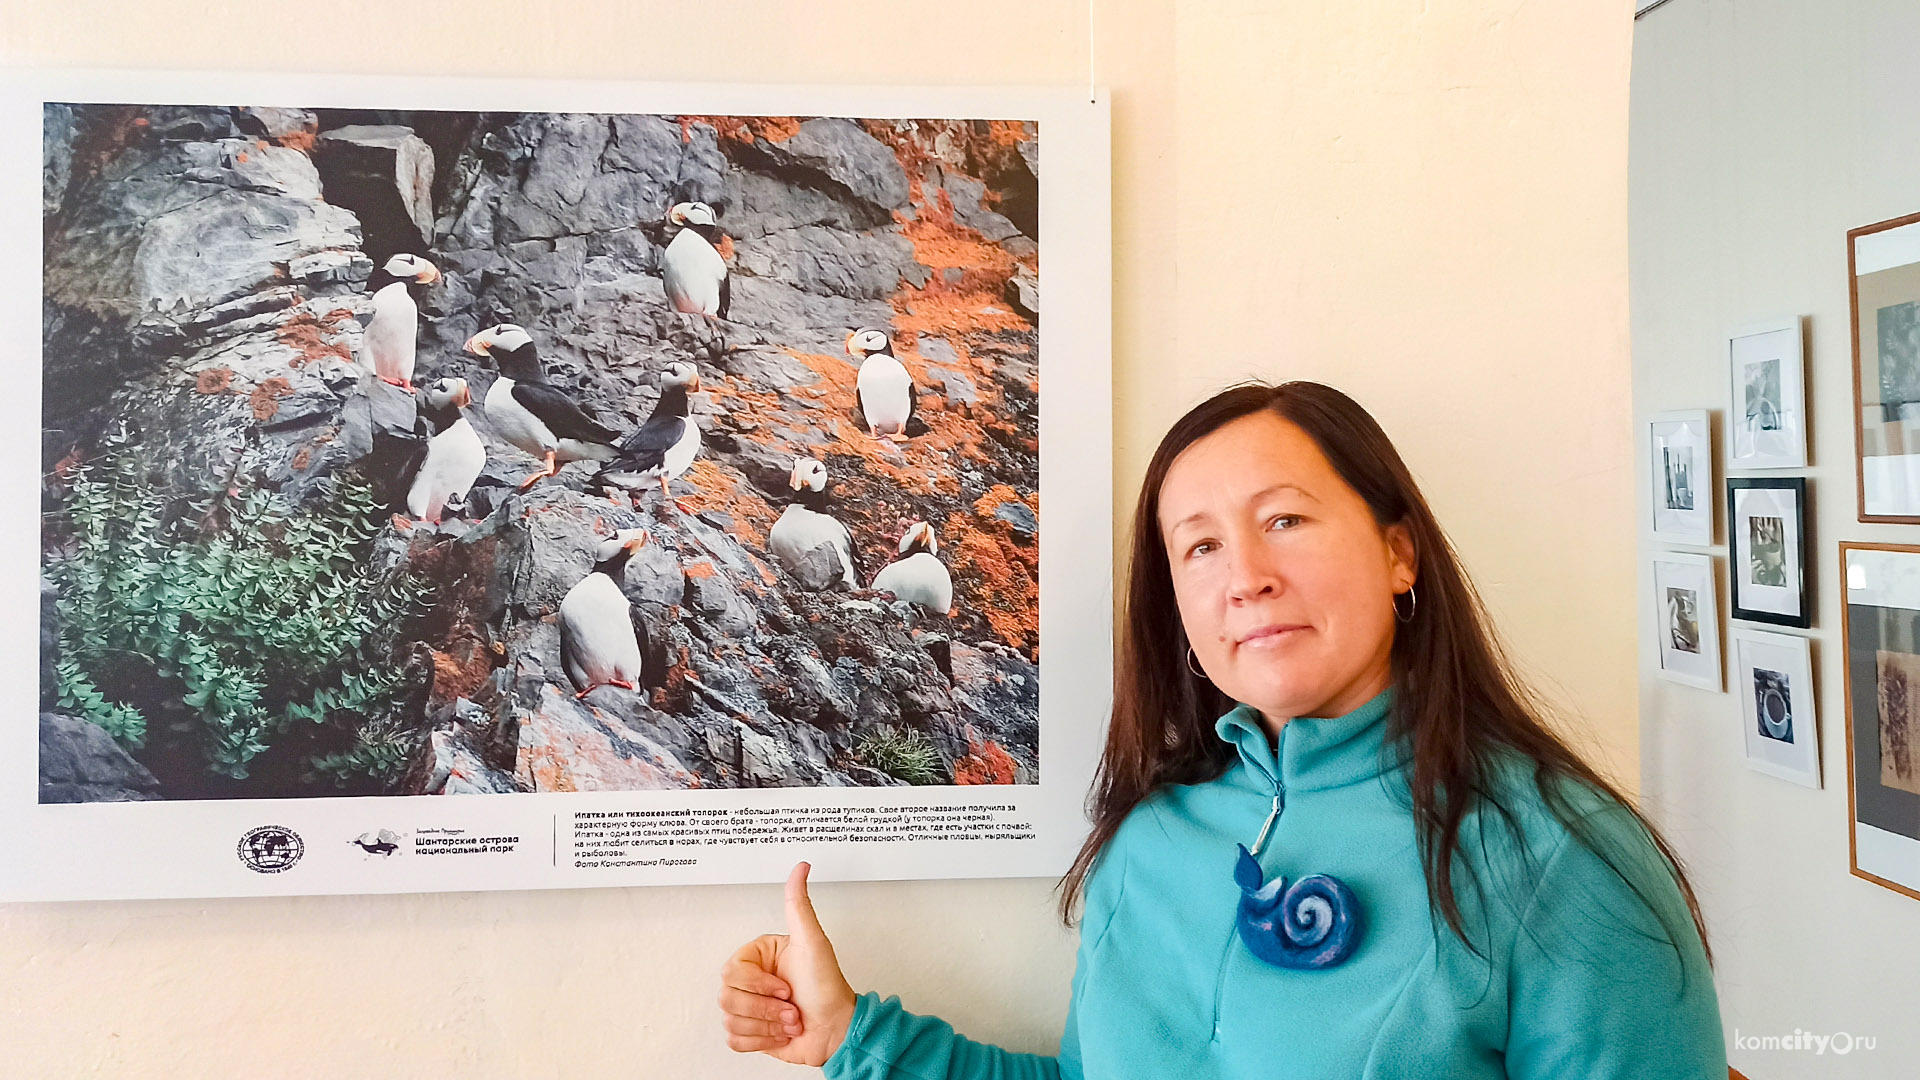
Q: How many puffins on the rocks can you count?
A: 9